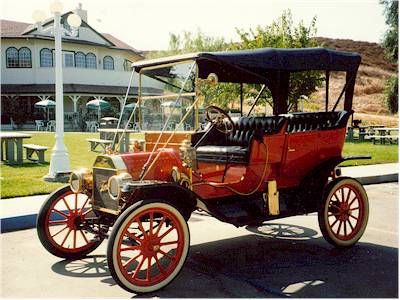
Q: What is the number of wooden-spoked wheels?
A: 3